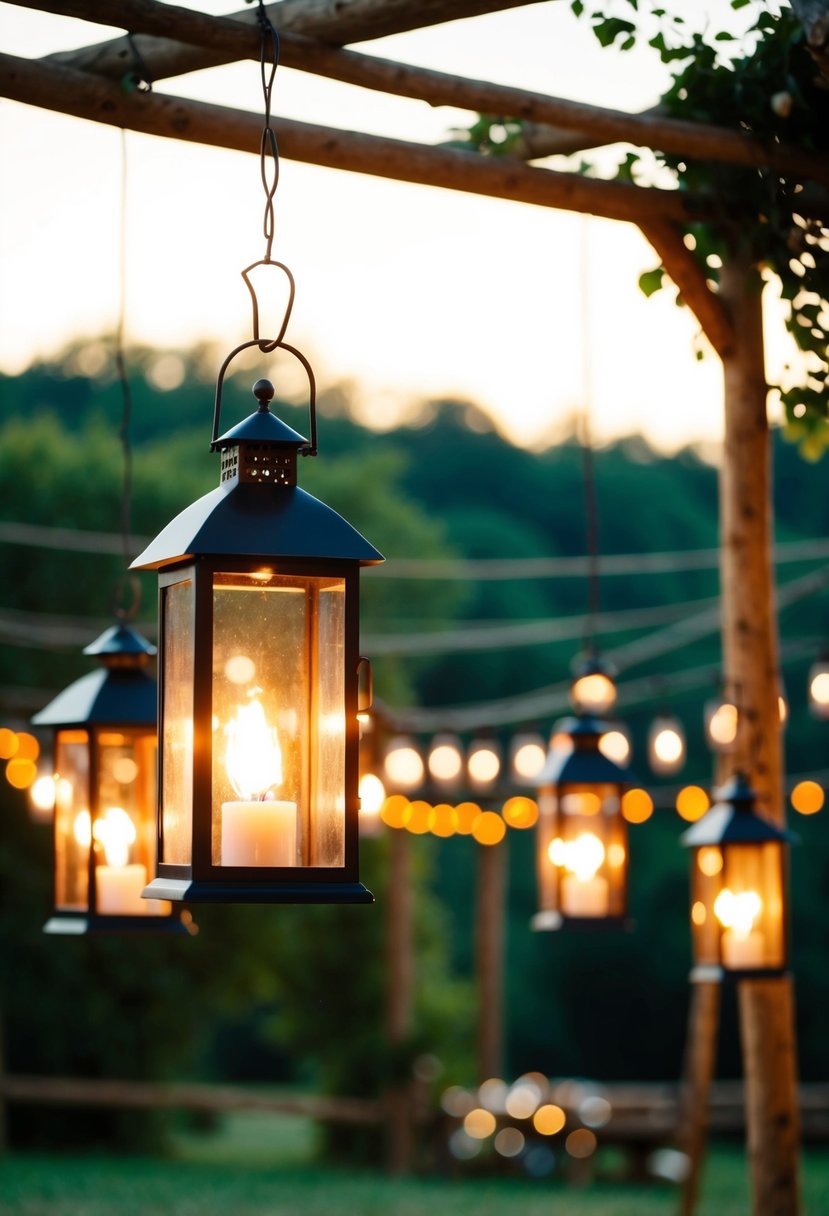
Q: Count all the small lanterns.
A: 3